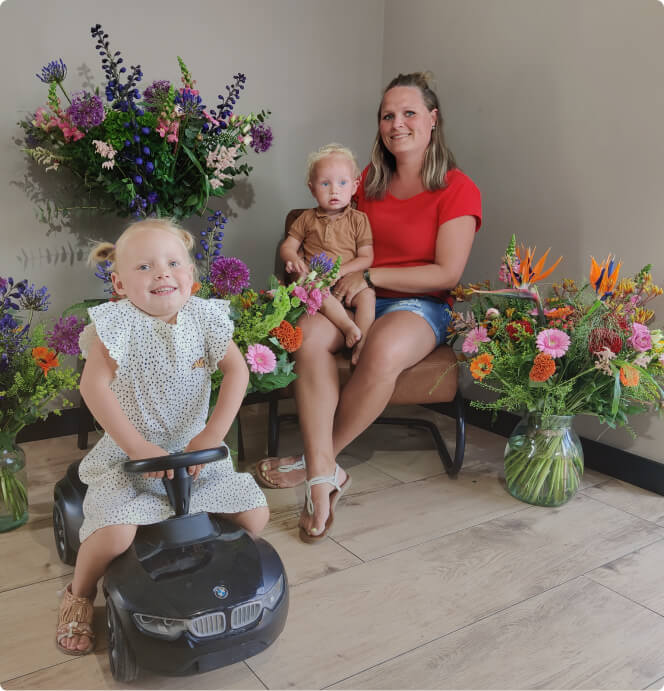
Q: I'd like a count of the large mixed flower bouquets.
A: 4